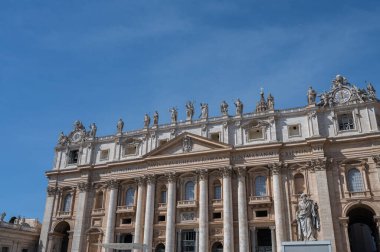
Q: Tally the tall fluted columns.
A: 8